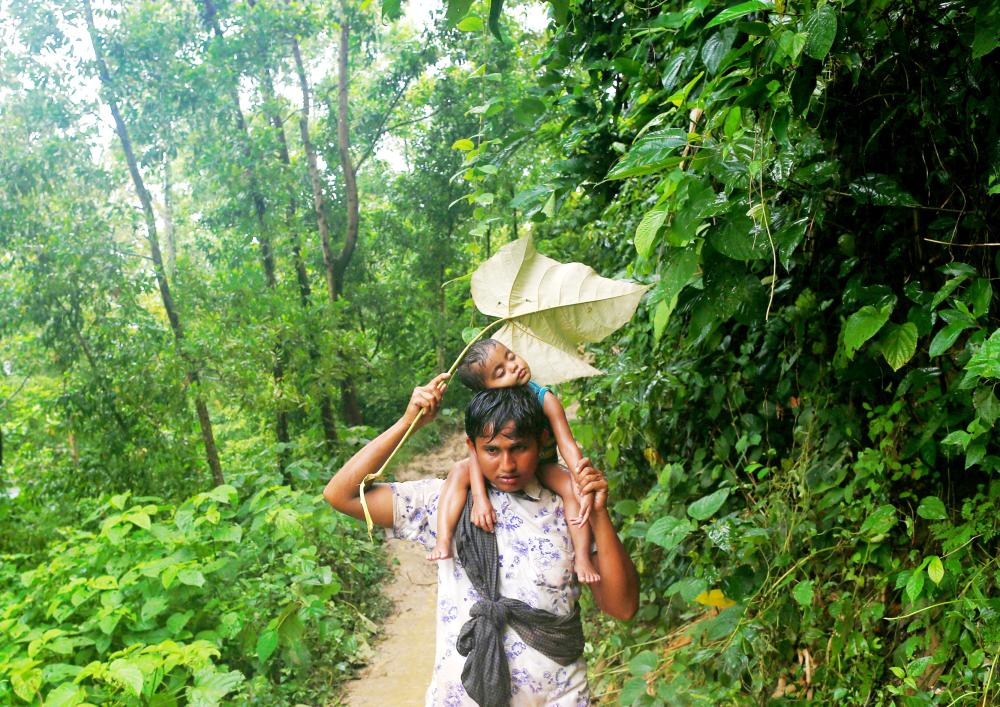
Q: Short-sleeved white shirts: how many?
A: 1